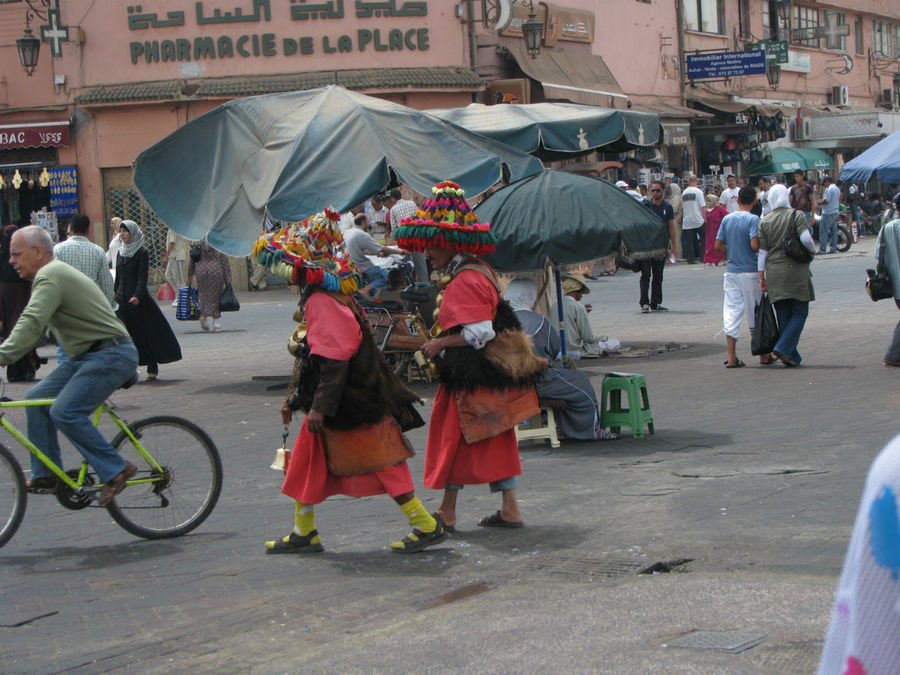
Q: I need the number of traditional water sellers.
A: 2